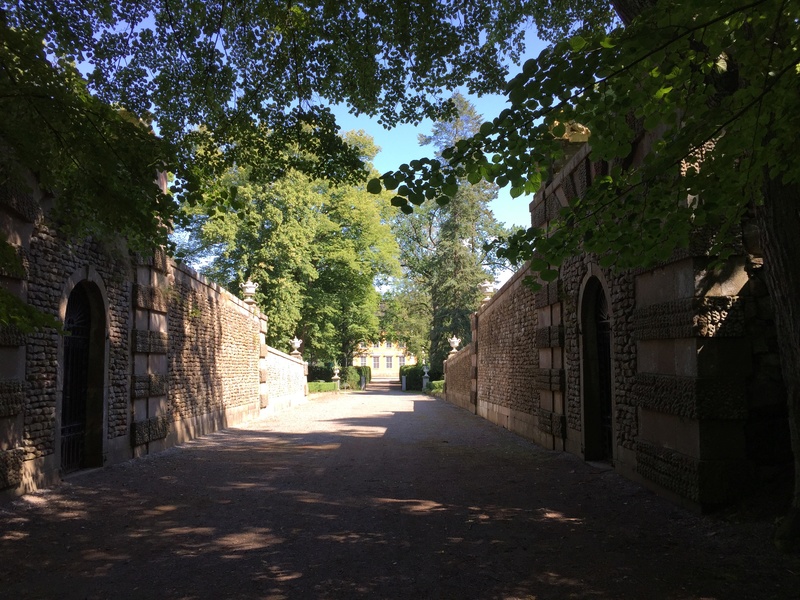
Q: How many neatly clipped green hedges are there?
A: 4